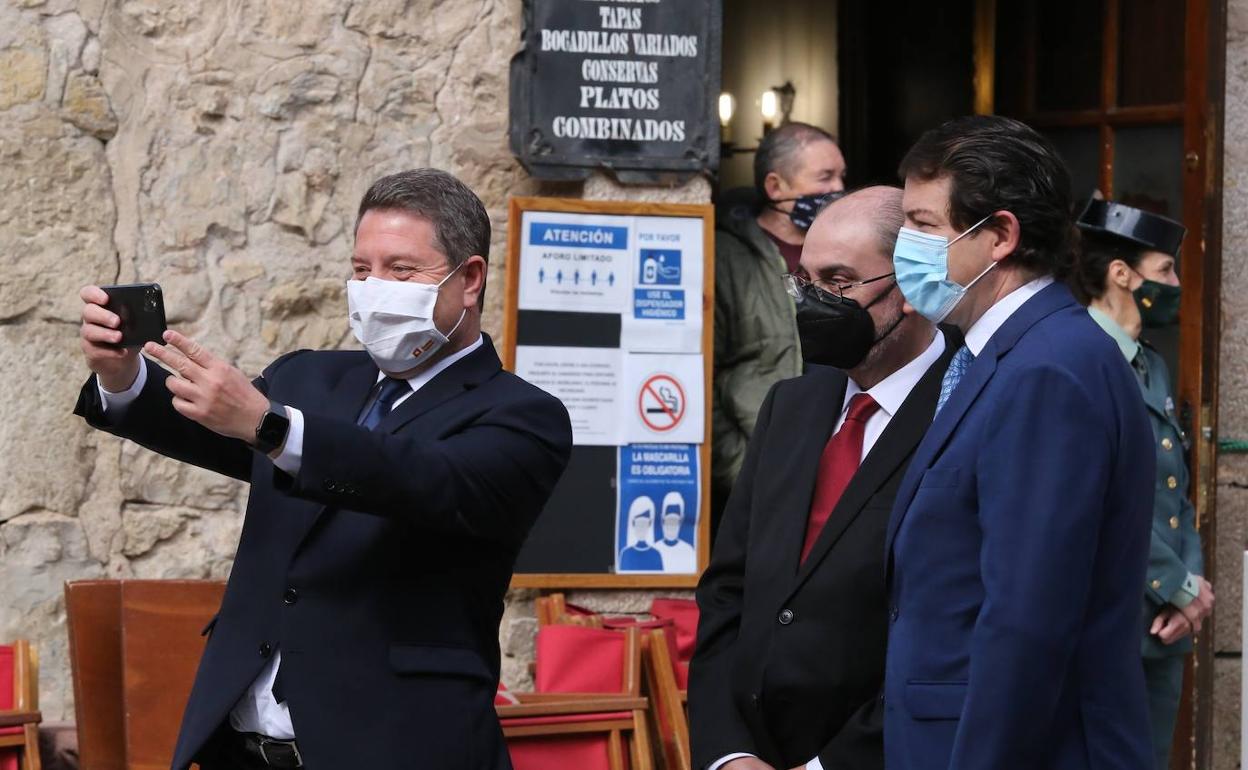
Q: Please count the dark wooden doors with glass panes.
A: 1